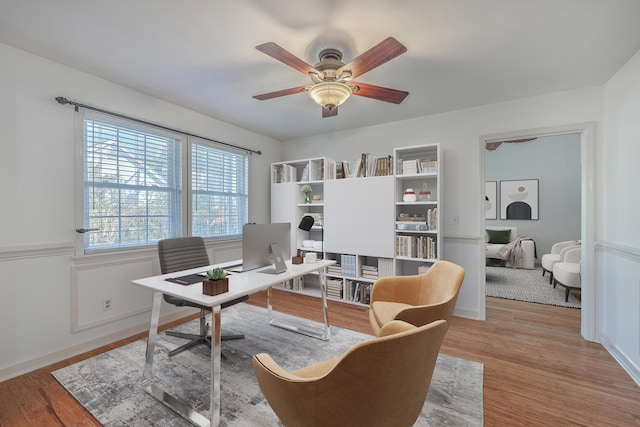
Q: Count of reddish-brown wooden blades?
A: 5